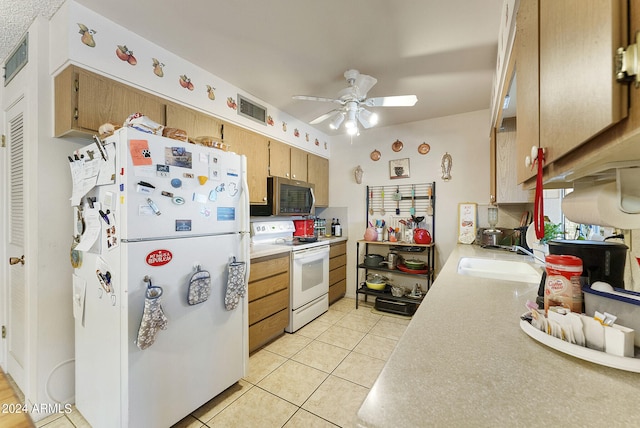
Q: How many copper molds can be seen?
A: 3